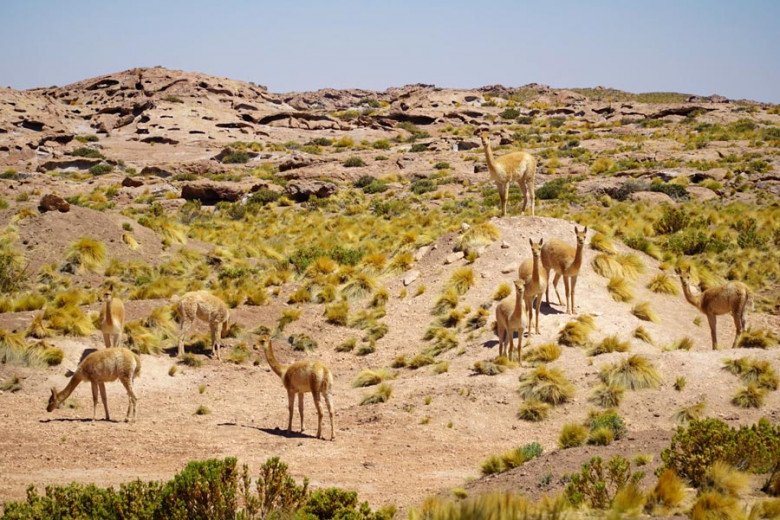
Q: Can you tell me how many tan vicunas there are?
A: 9